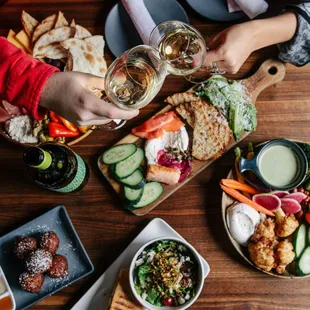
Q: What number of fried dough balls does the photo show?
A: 5